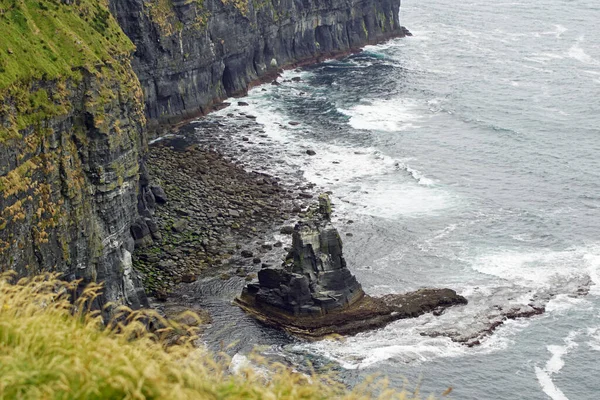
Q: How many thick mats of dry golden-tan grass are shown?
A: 1